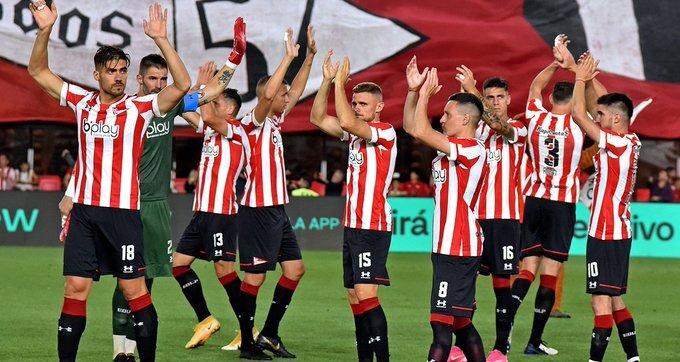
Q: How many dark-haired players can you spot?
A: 7